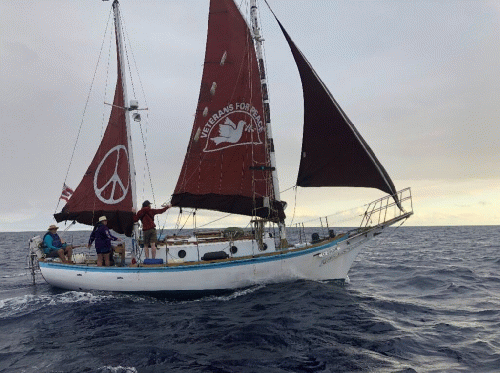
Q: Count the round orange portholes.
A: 0